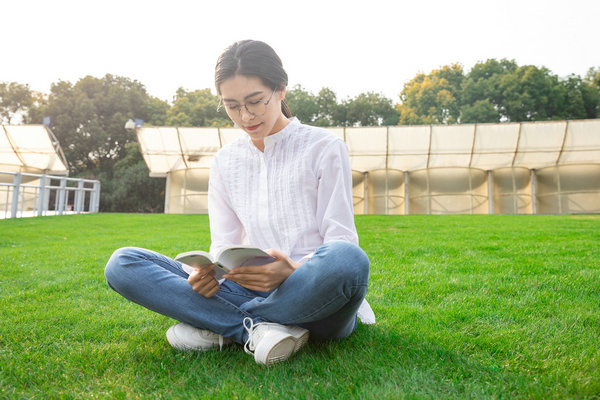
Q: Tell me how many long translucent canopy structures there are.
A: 2